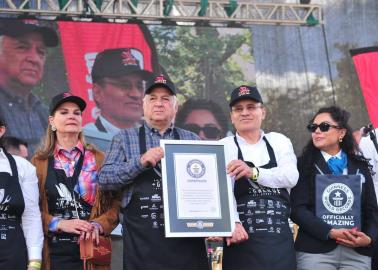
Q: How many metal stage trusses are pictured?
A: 1